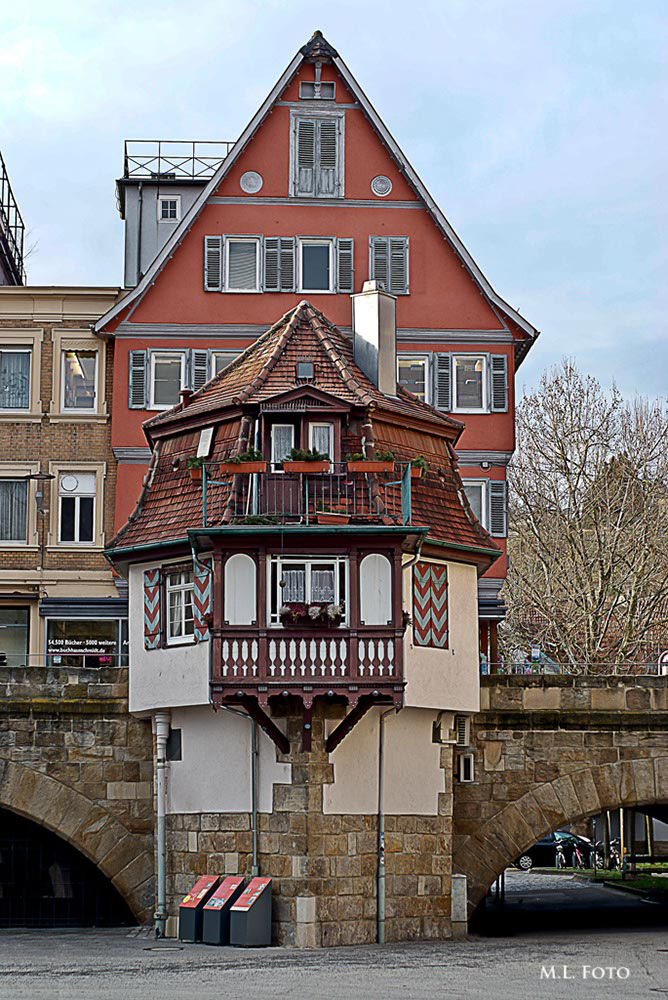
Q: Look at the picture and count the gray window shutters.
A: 13